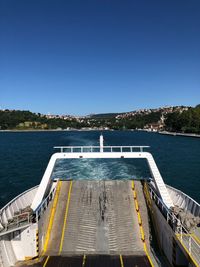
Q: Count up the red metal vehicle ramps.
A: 0